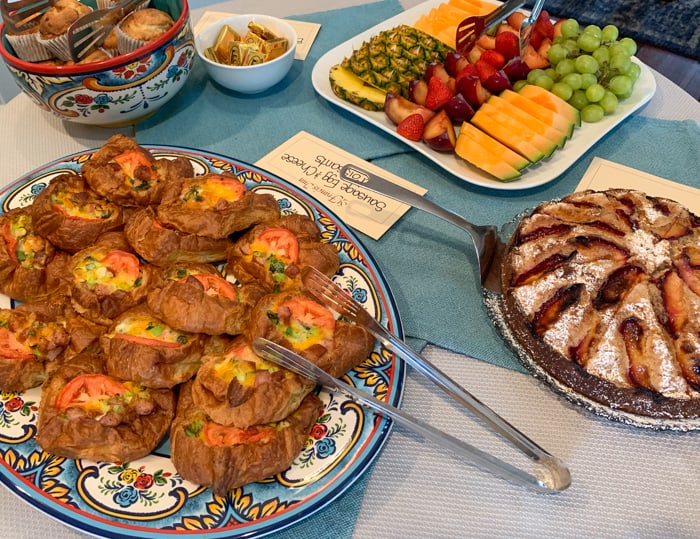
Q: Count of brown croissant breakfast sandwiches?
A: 14